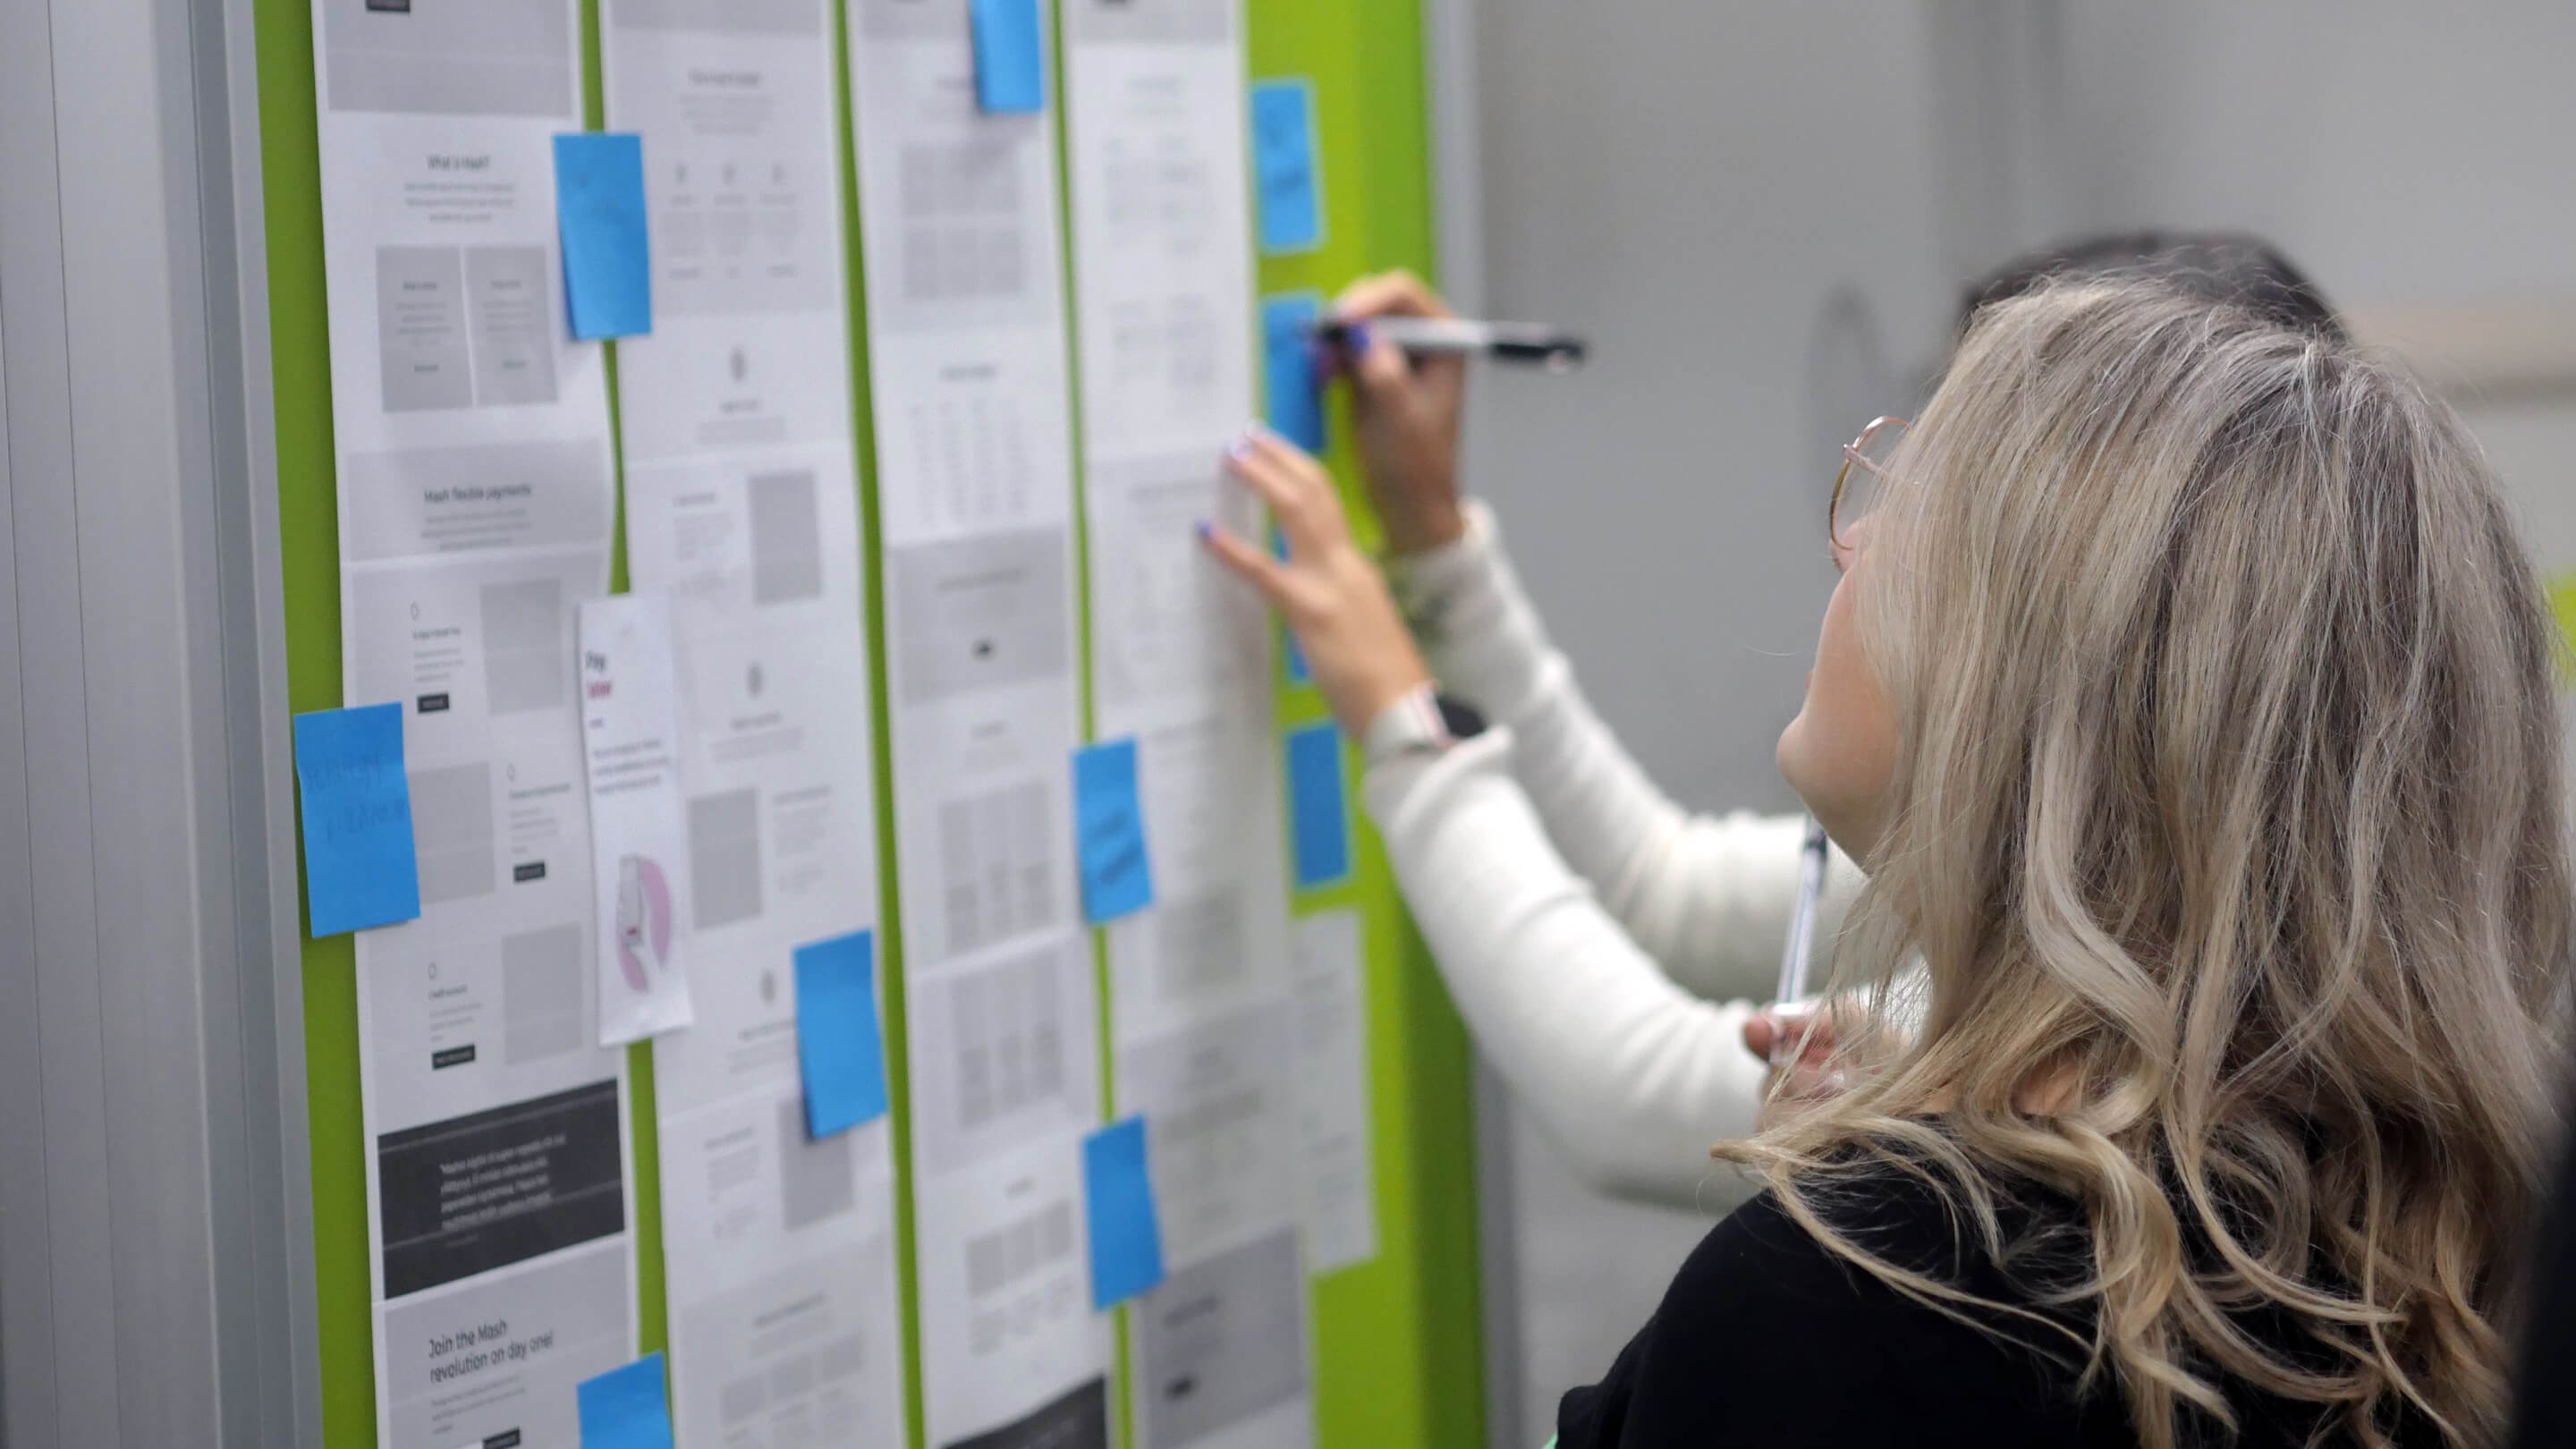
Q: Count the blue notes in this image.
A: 11